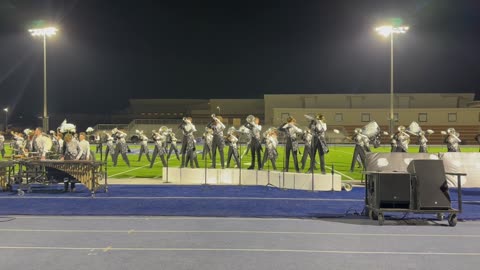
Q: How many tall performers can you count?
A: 5